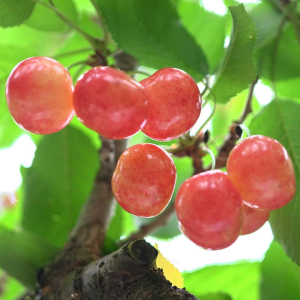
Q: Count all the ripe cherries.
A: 7